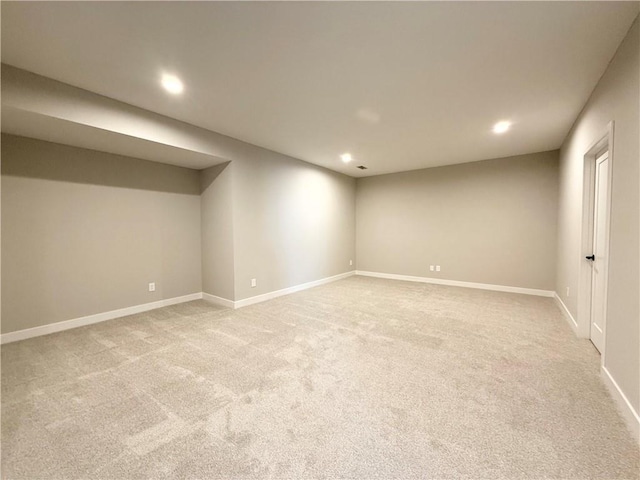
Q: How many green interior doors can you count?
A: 0